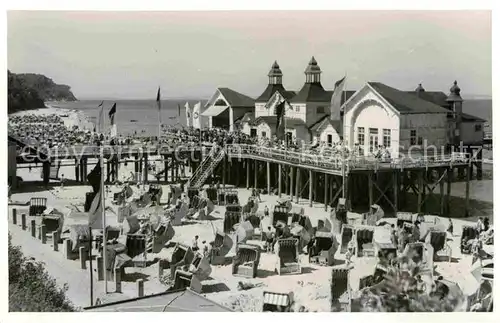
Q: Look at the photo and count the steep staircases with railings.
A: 1